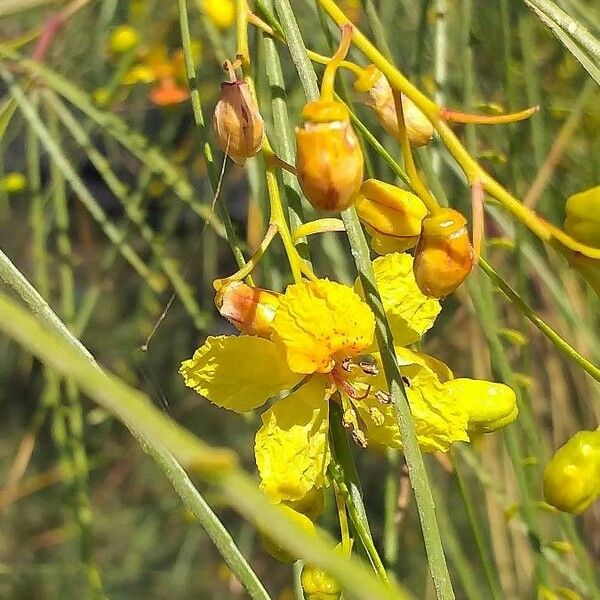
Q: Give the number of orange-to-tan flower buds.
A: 5